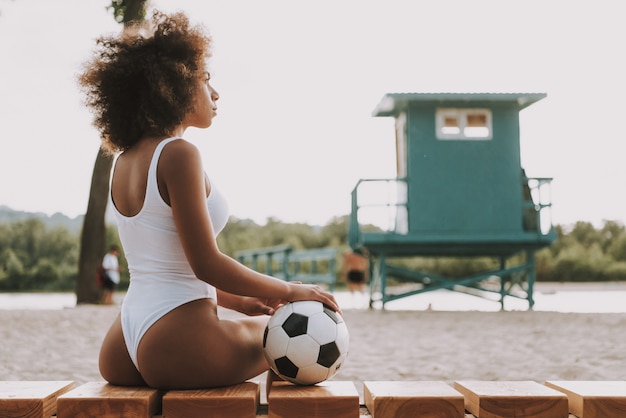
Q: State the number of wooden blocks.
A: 7